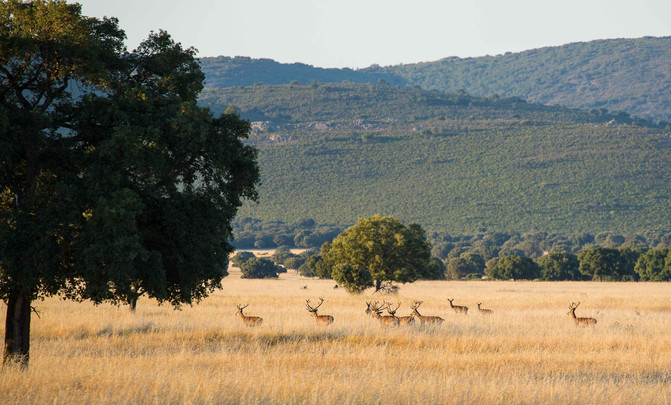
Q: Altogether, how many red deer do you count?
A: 9